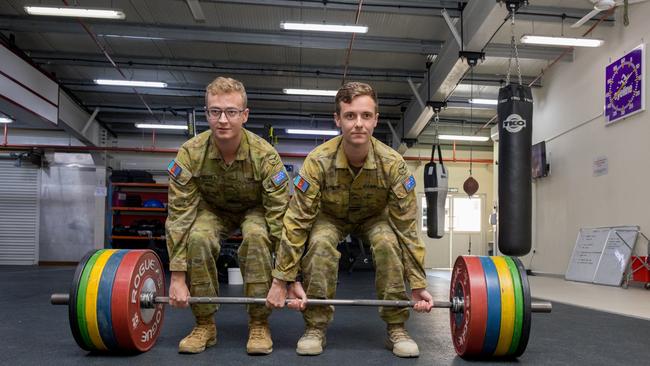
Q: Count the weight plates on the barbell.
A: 10